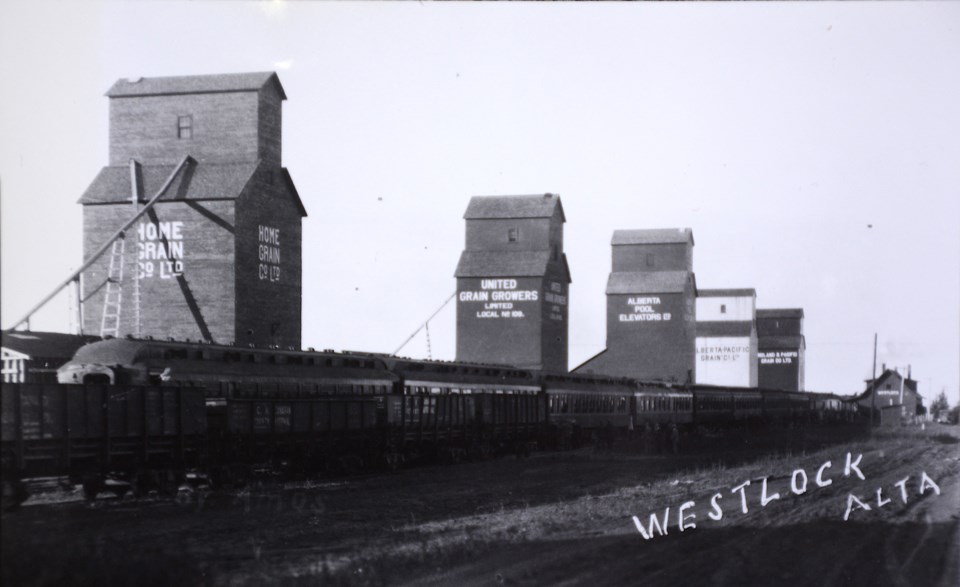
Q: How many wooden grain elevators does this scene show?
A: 5